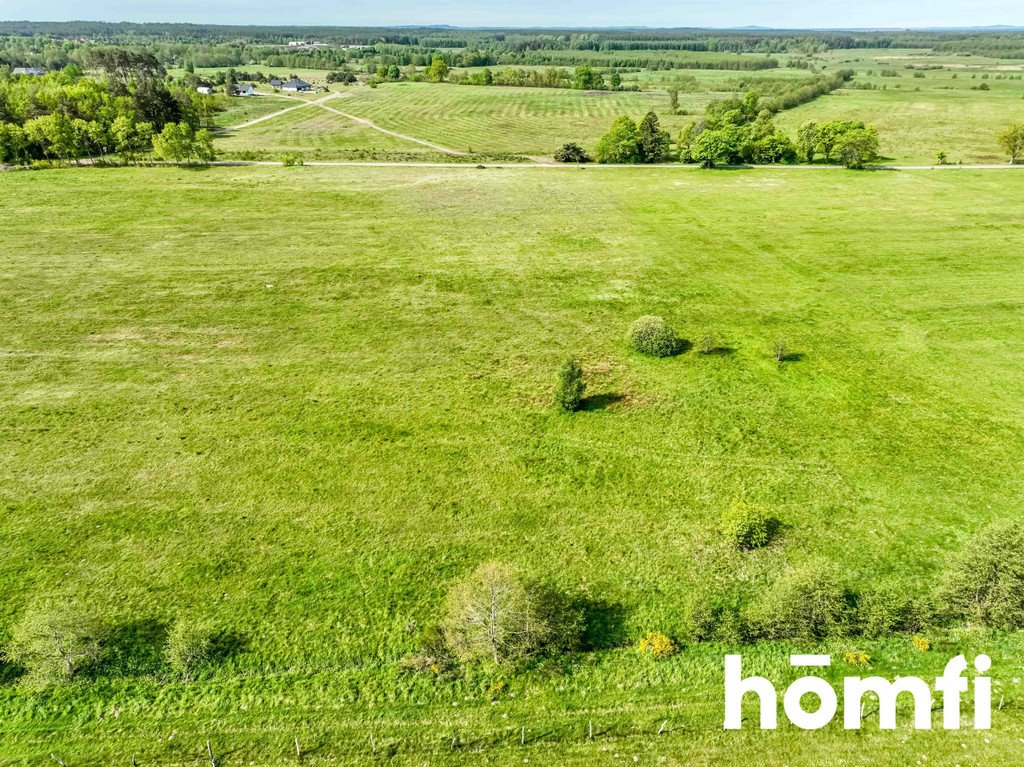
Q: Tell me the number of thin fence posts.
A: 11